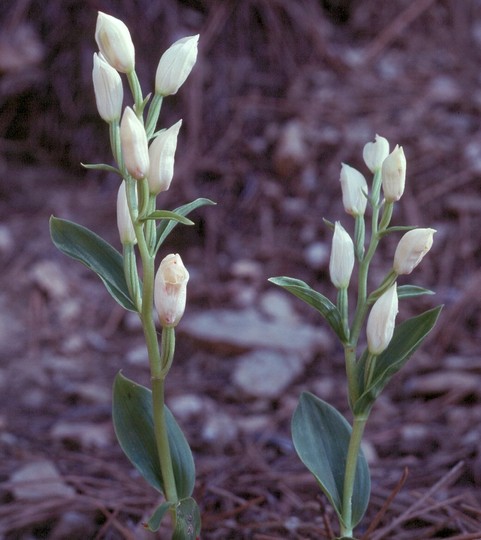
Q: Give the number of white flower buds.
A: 13